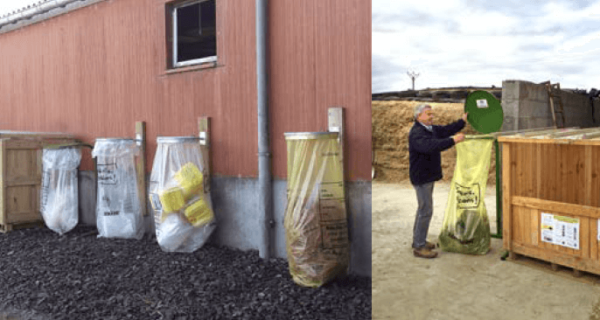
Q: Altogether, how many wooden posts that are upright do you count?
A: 3